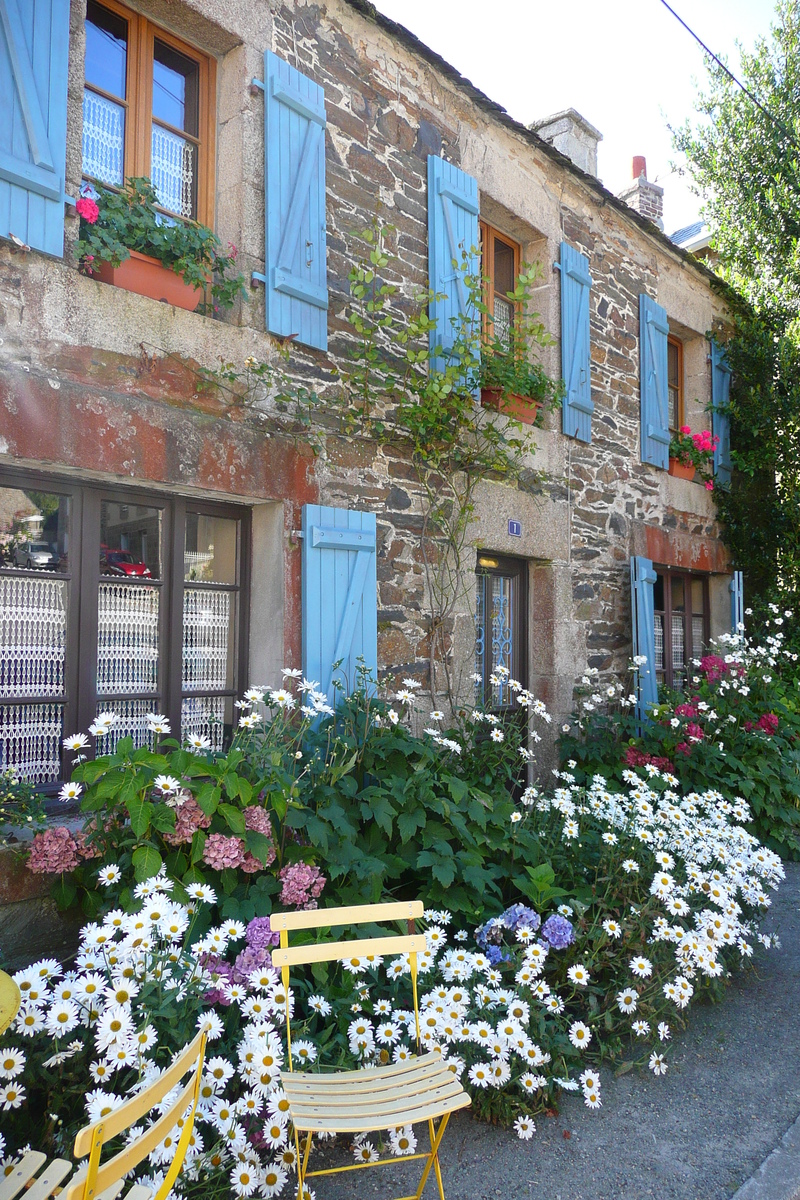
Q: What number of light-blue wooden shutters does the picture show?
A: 9